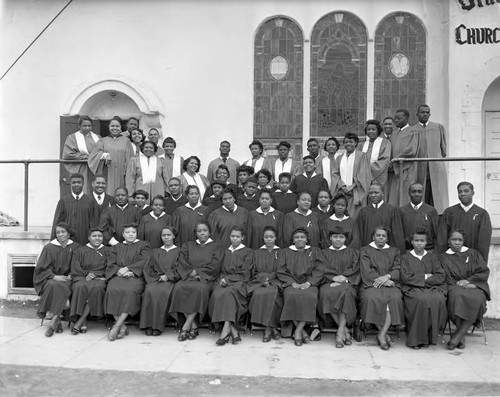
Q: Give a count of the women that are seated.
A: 12